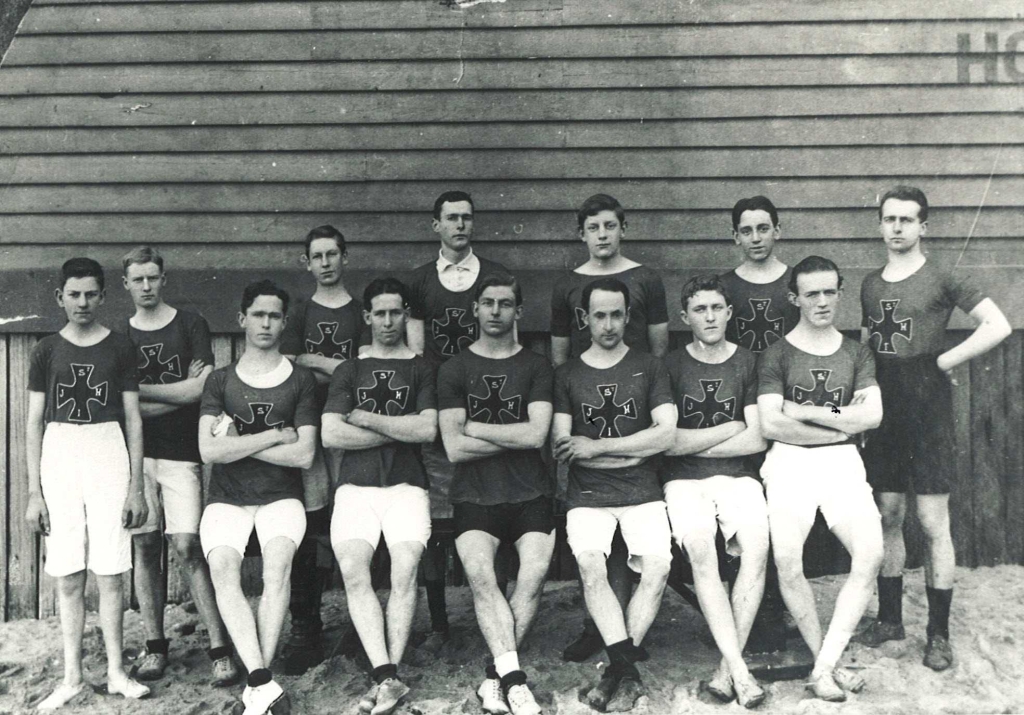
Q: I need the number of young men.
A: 13